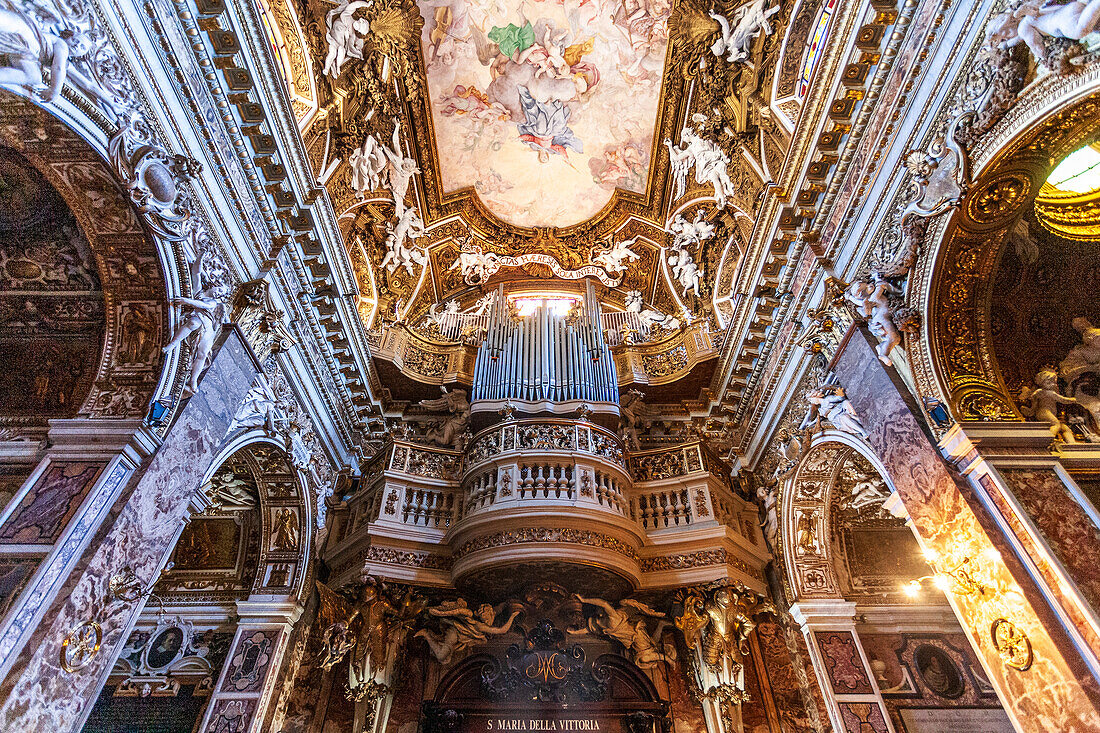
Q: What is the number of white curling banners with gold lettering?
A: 1